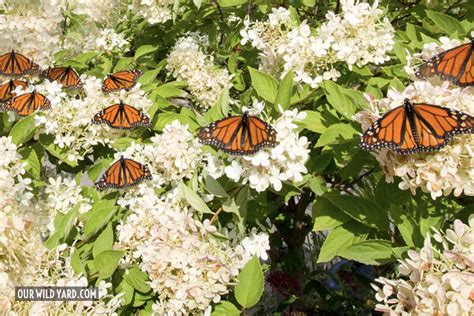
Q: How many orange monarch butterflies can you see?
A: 10